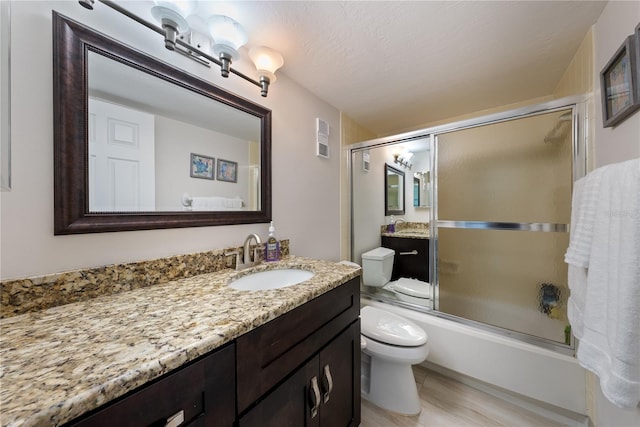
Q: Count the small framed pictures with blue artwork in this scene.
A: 2